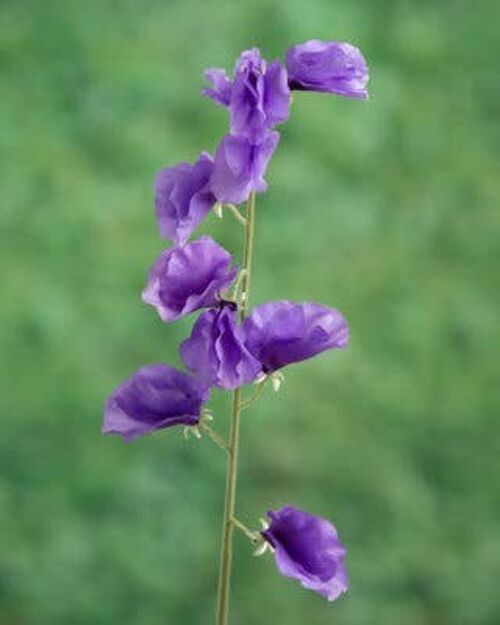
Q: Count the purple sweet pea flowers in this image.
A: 9